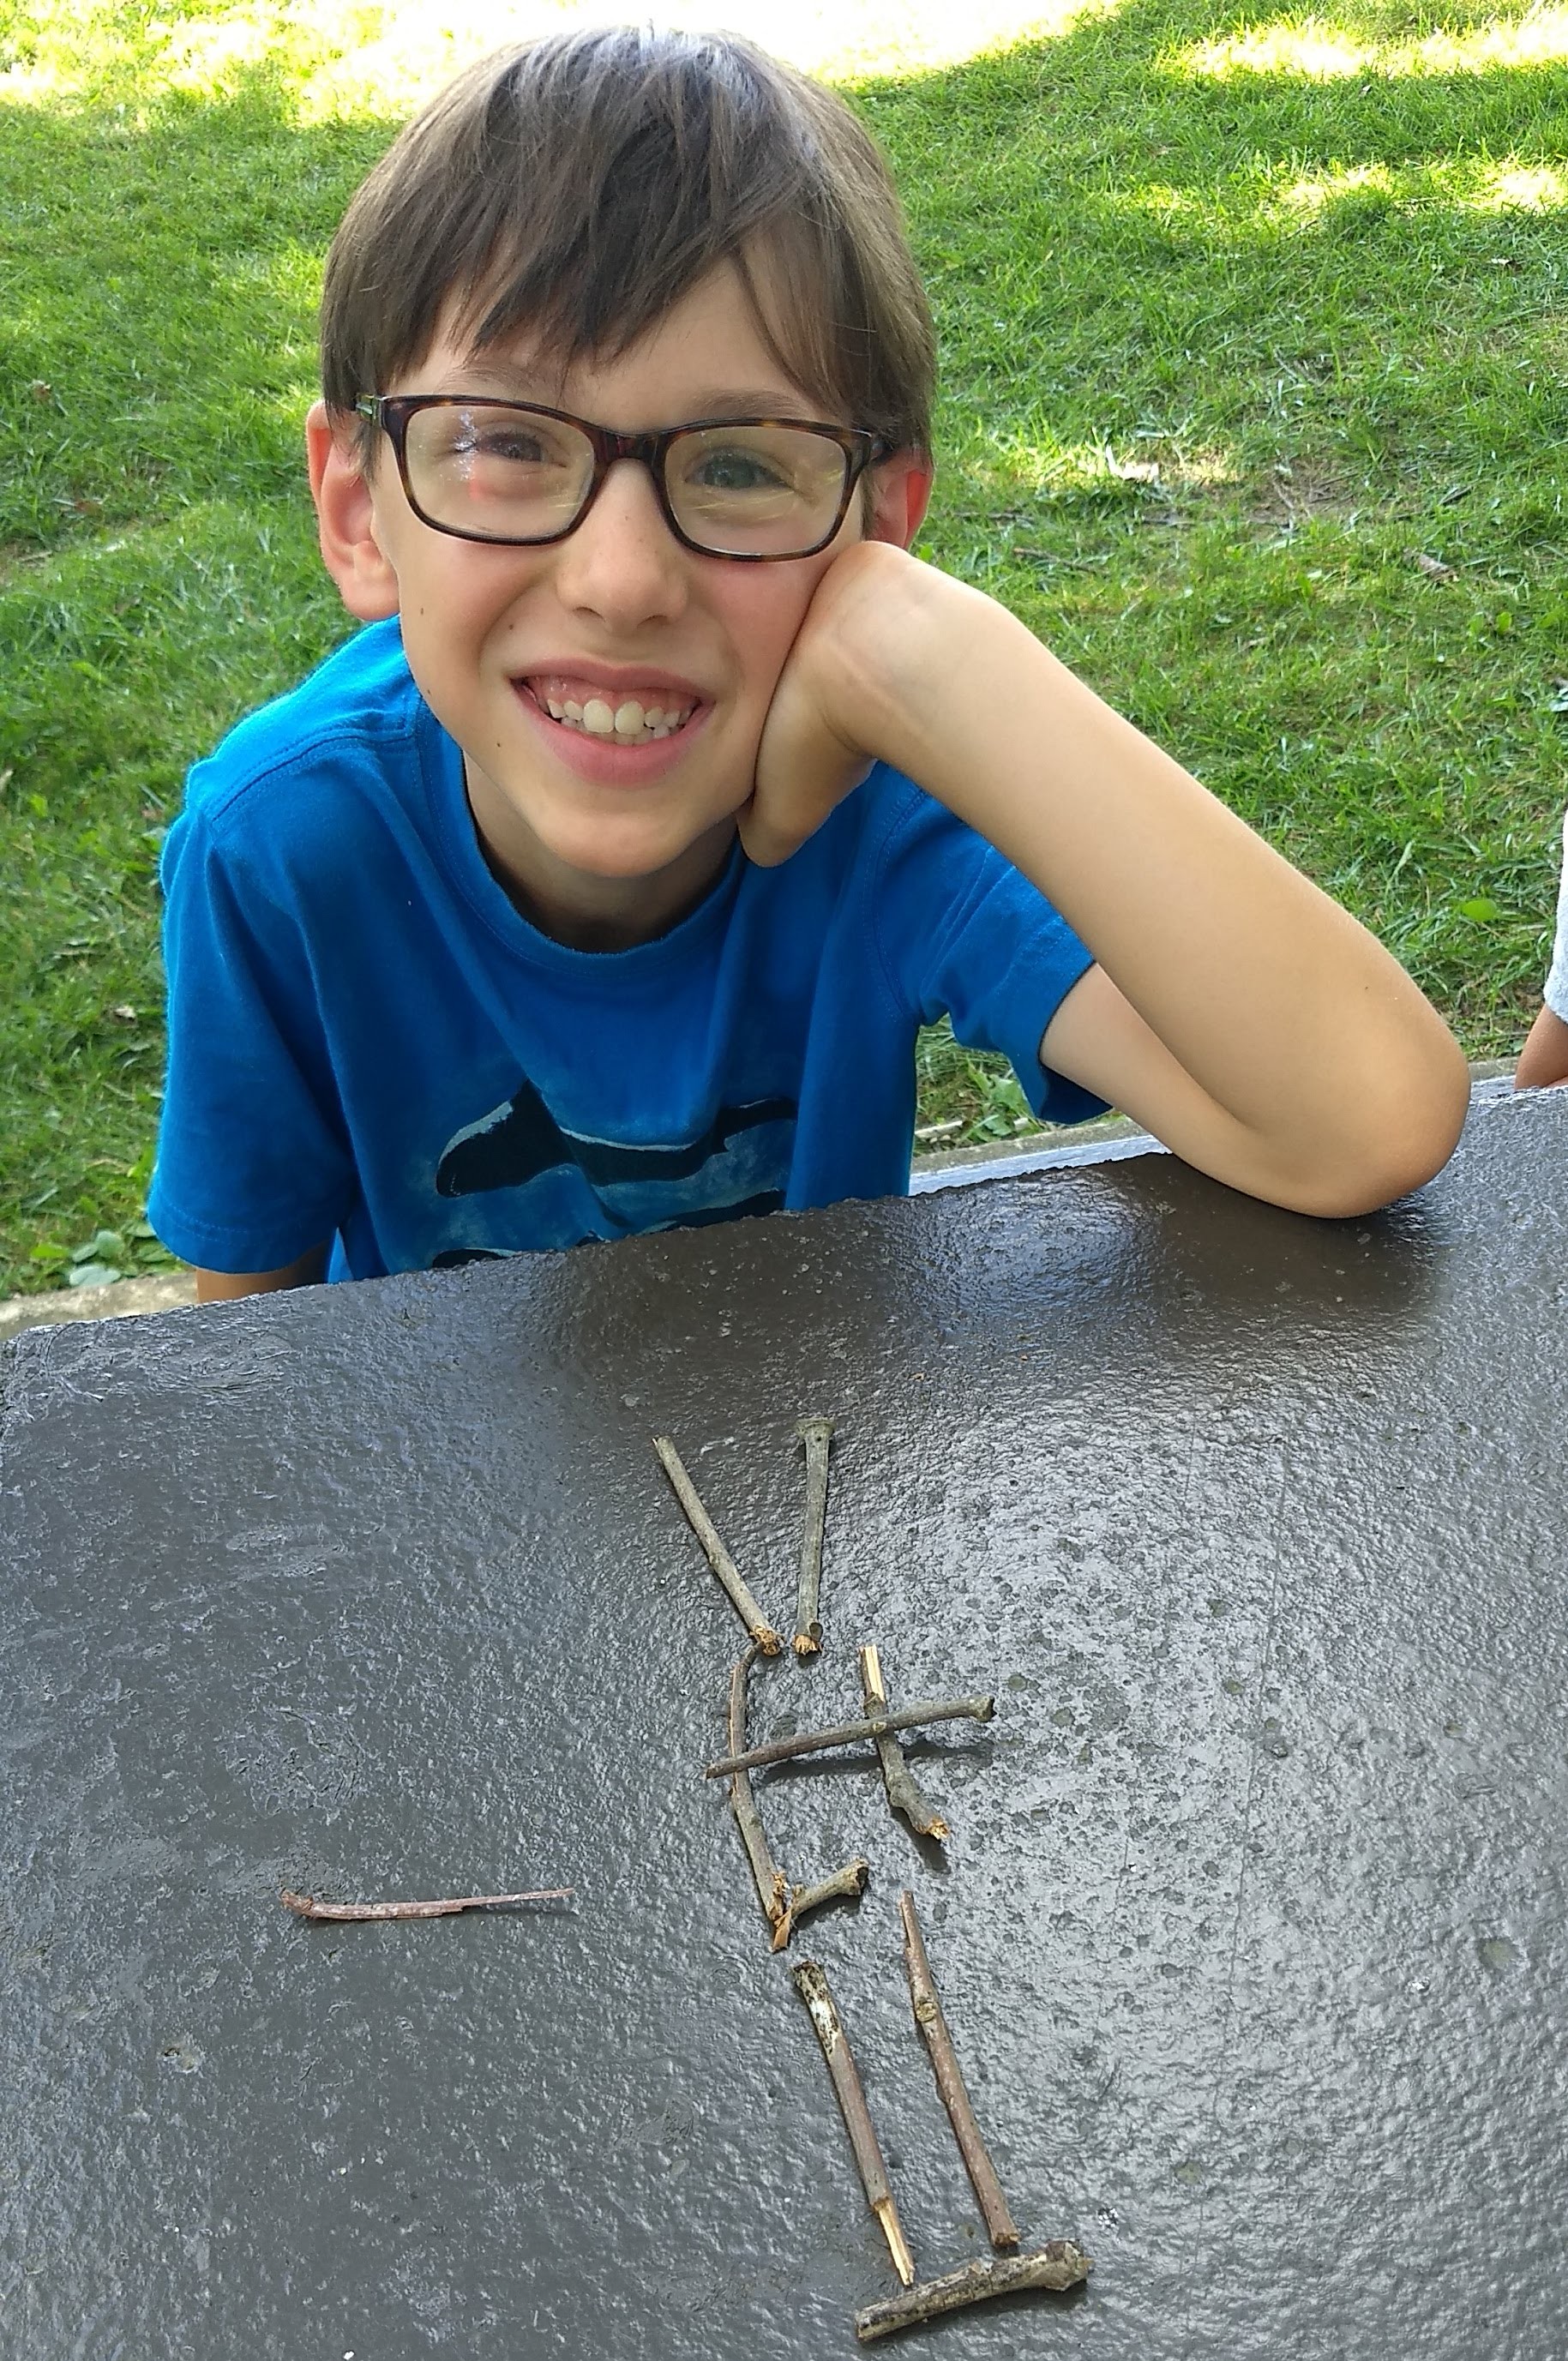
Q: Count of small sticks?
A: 10